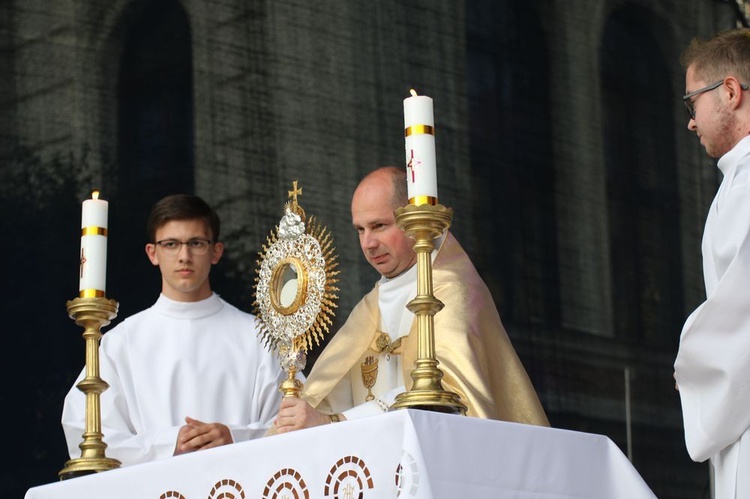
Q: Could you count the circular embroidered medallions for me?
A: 5